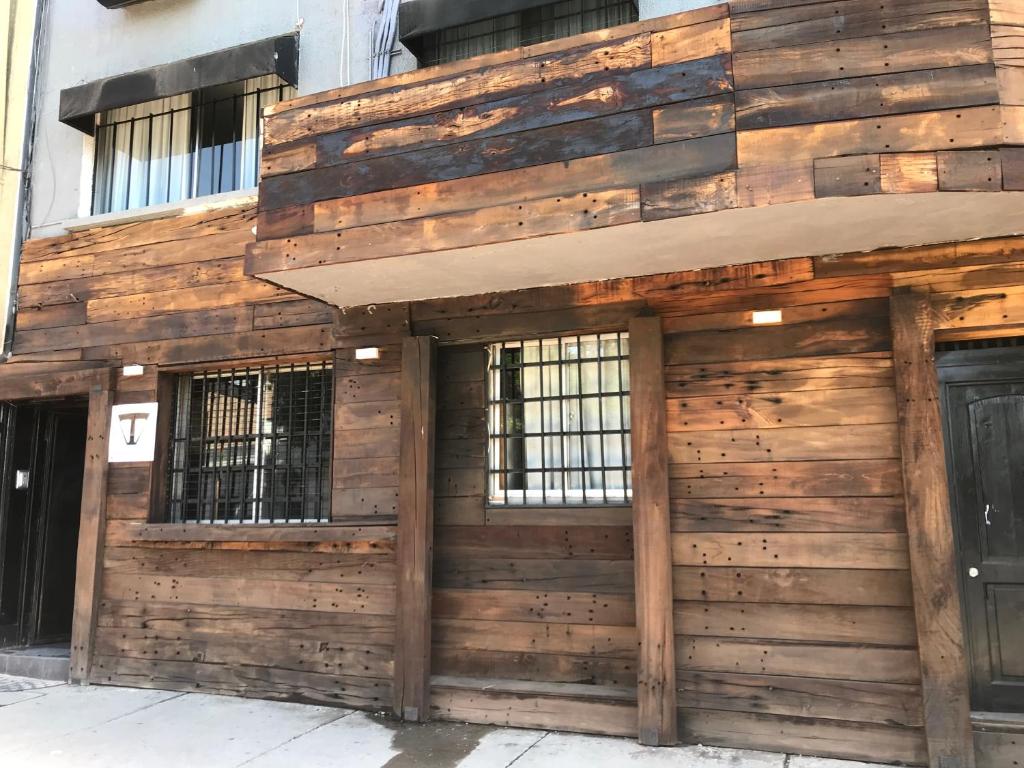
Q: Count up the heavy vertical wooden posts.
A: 4